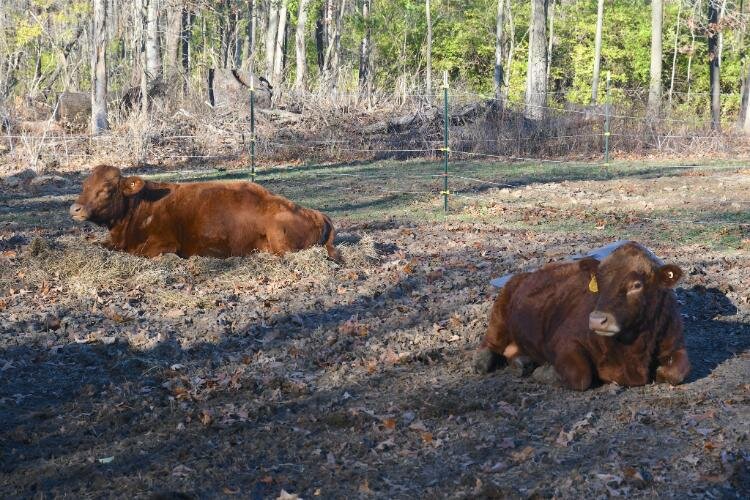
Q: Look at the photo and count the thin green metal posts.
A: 3